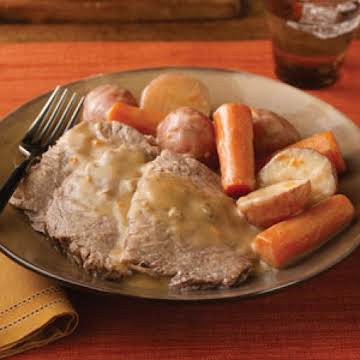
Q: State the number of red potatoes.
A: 6